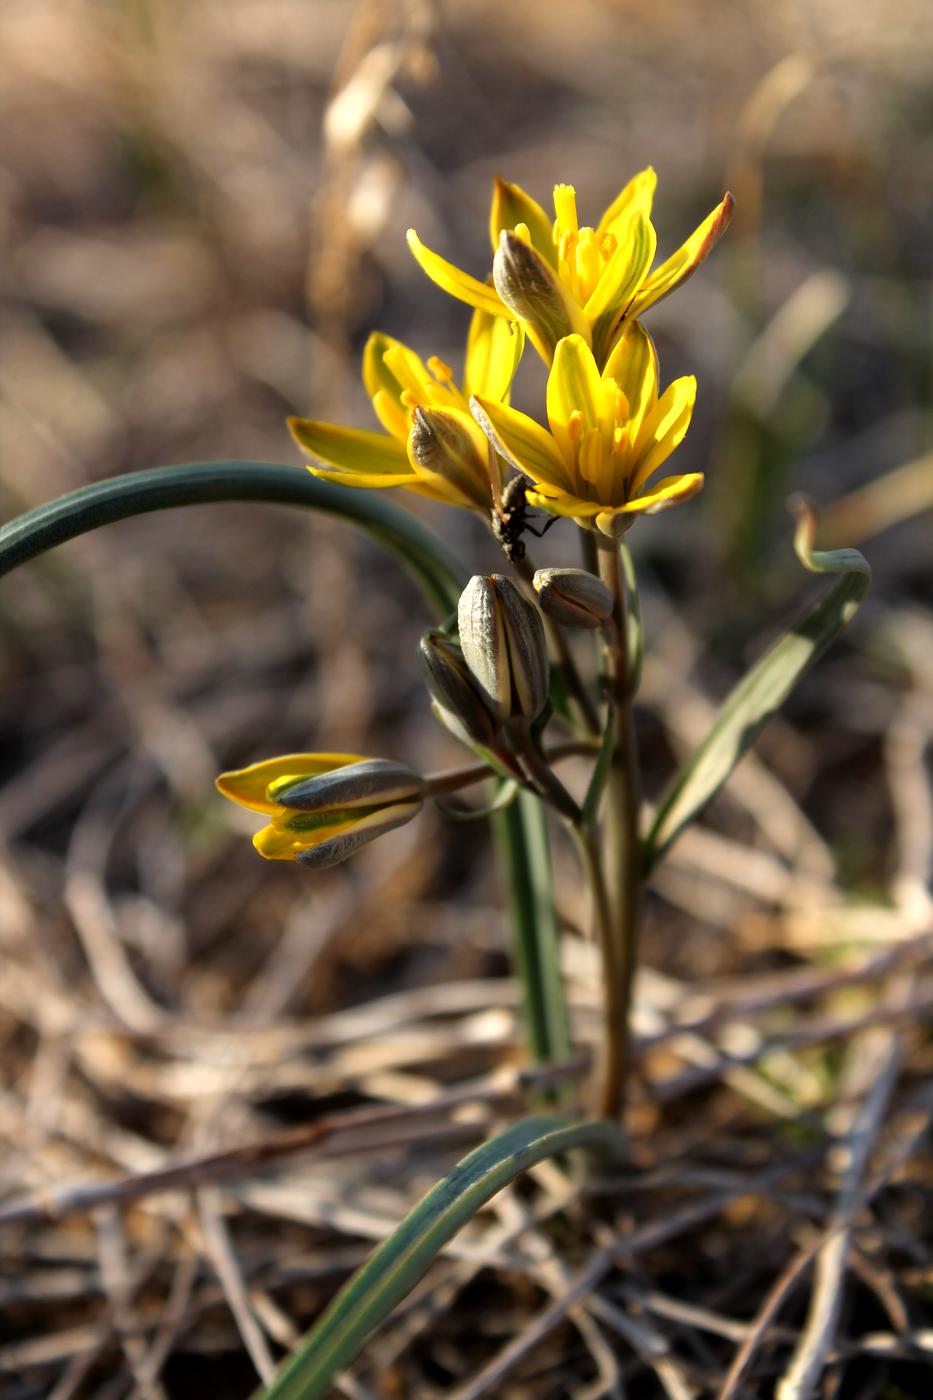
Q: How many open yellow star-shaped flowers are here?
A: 3